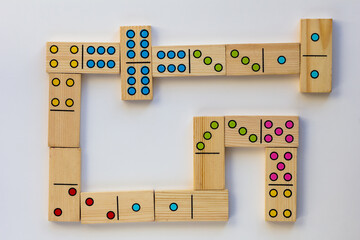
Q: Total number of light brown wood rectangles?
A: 12